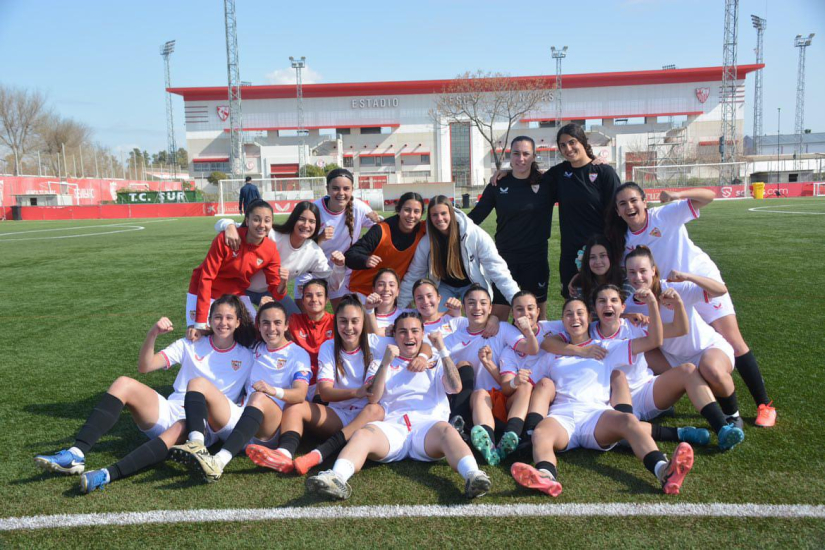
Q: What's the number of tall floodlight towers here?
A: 7